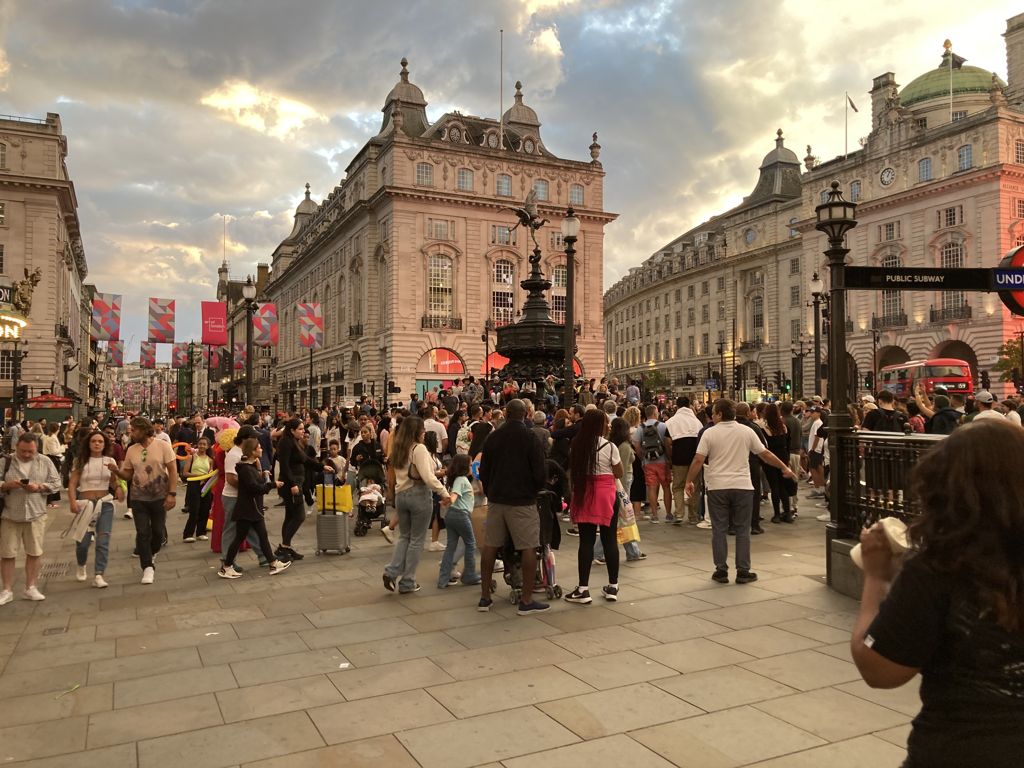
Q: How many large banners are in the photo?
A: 5